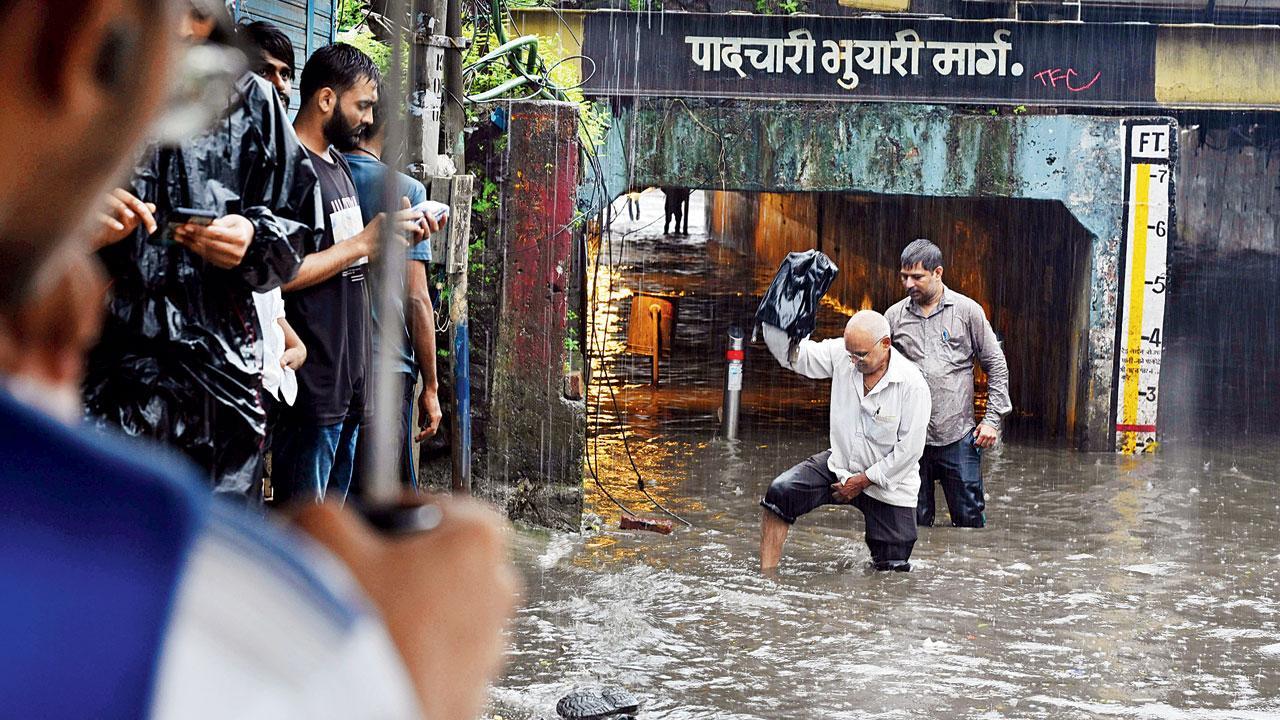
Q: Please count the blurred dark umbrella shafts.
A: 1